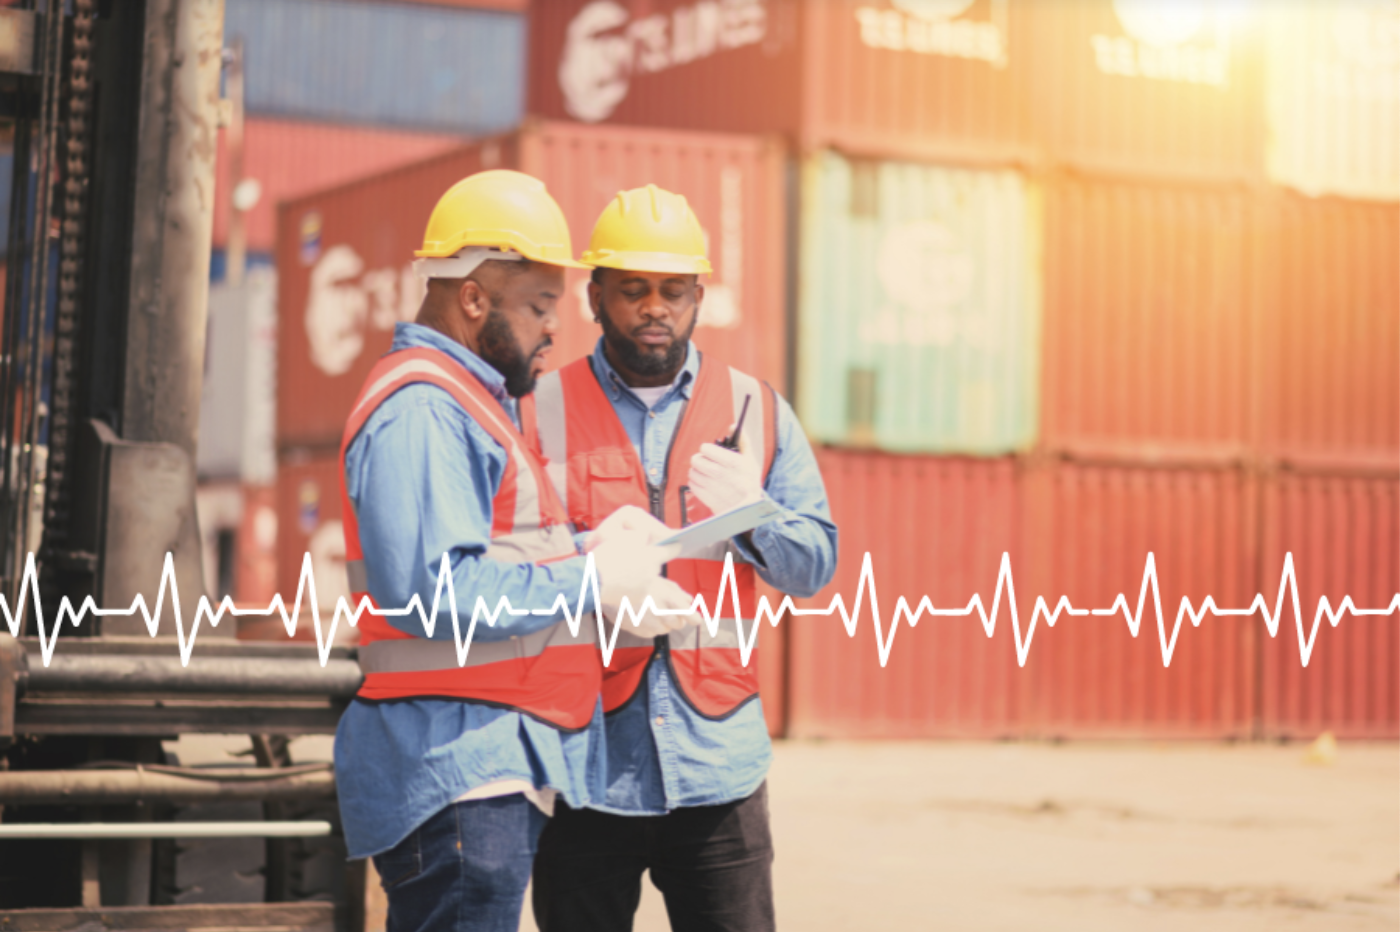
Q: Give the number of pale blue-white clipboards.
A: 1